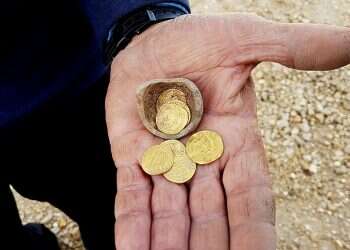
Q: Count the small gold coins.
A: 7